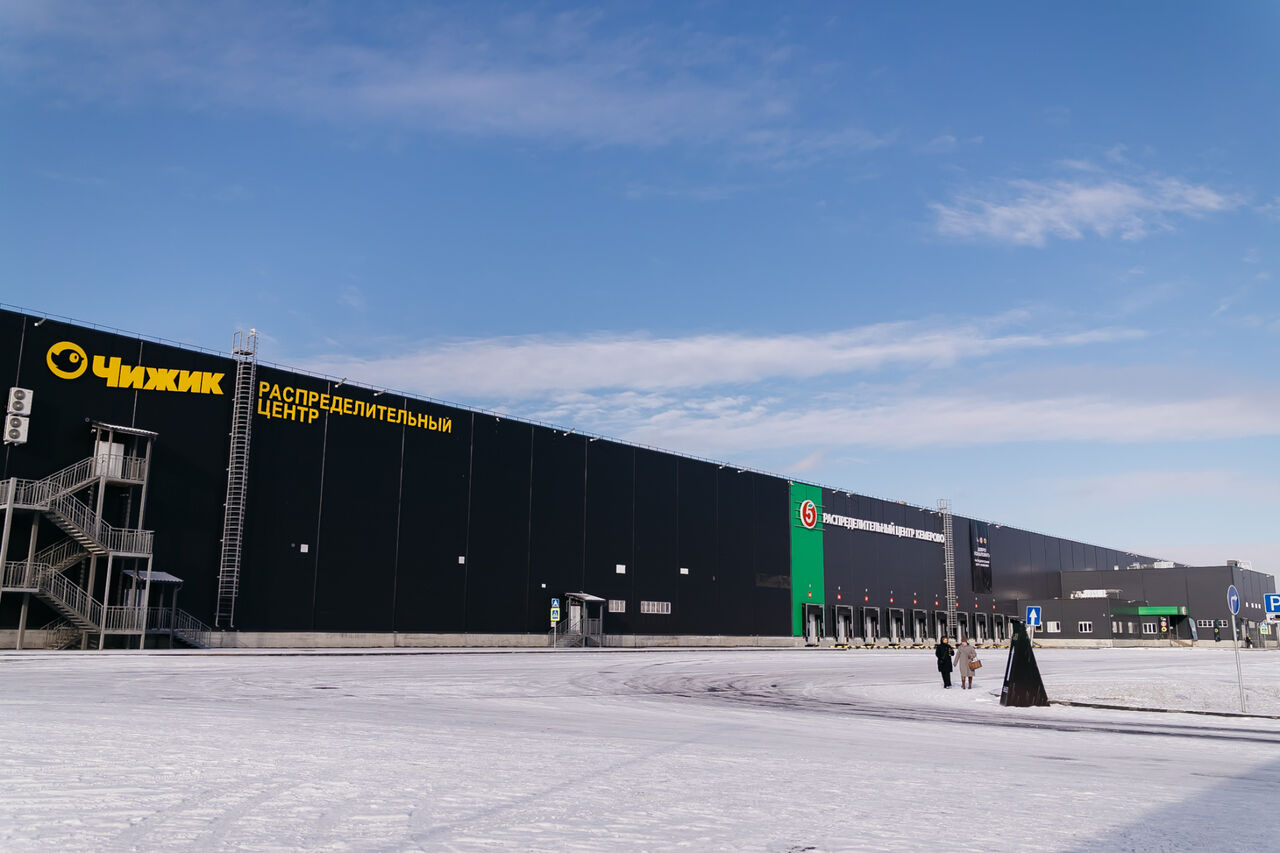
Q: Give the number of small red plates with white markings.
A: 9